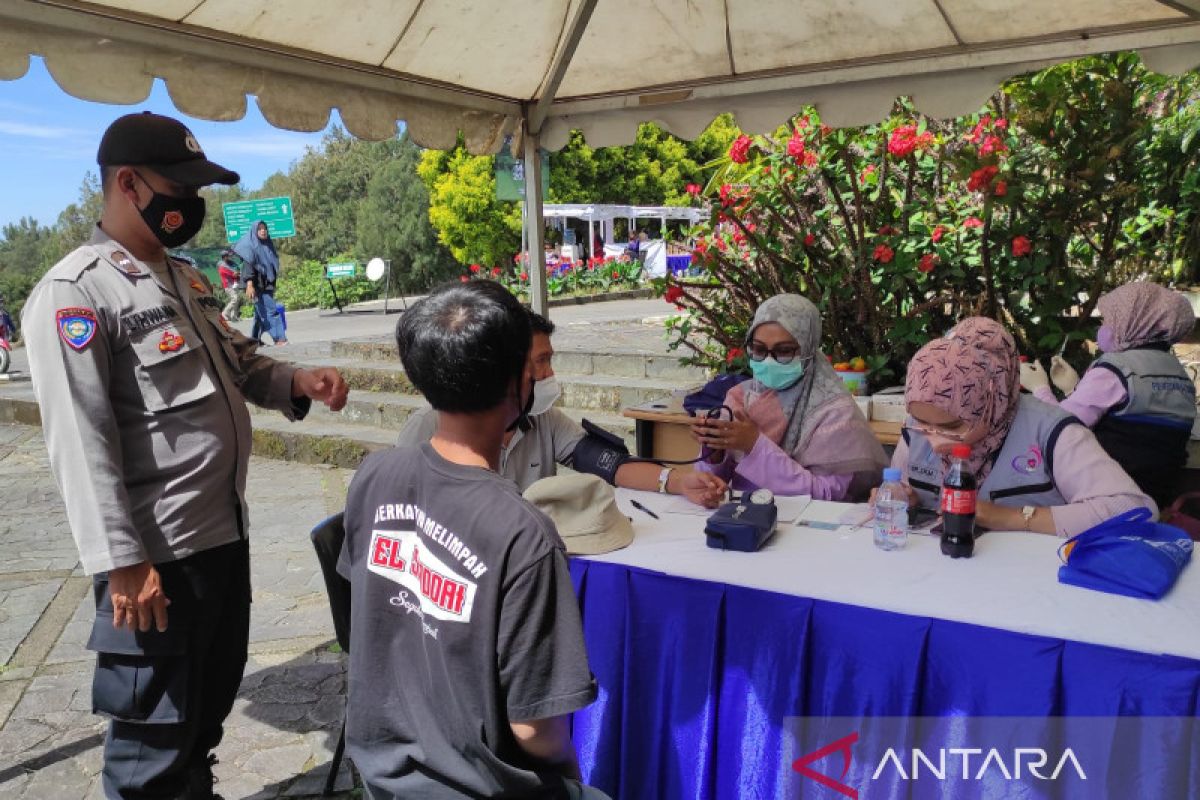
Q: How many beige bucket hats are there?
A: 1